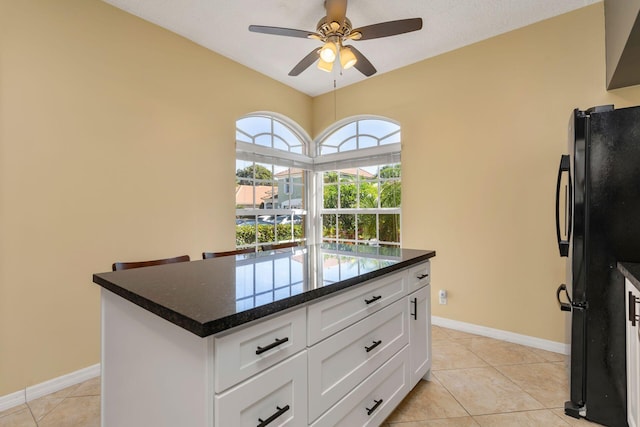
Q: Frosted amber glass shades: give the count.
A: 3